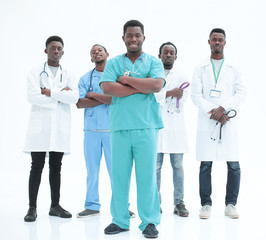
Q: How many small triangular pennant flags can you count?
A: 0